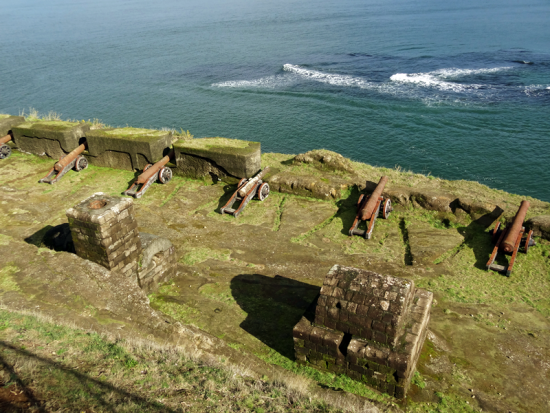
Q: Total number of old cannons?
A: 6